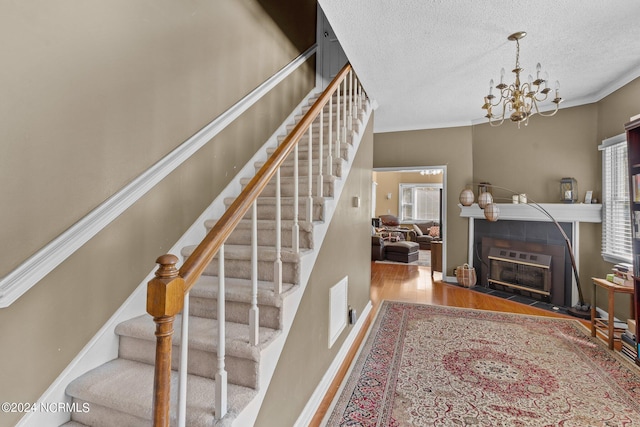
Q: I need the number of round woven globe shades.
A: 3